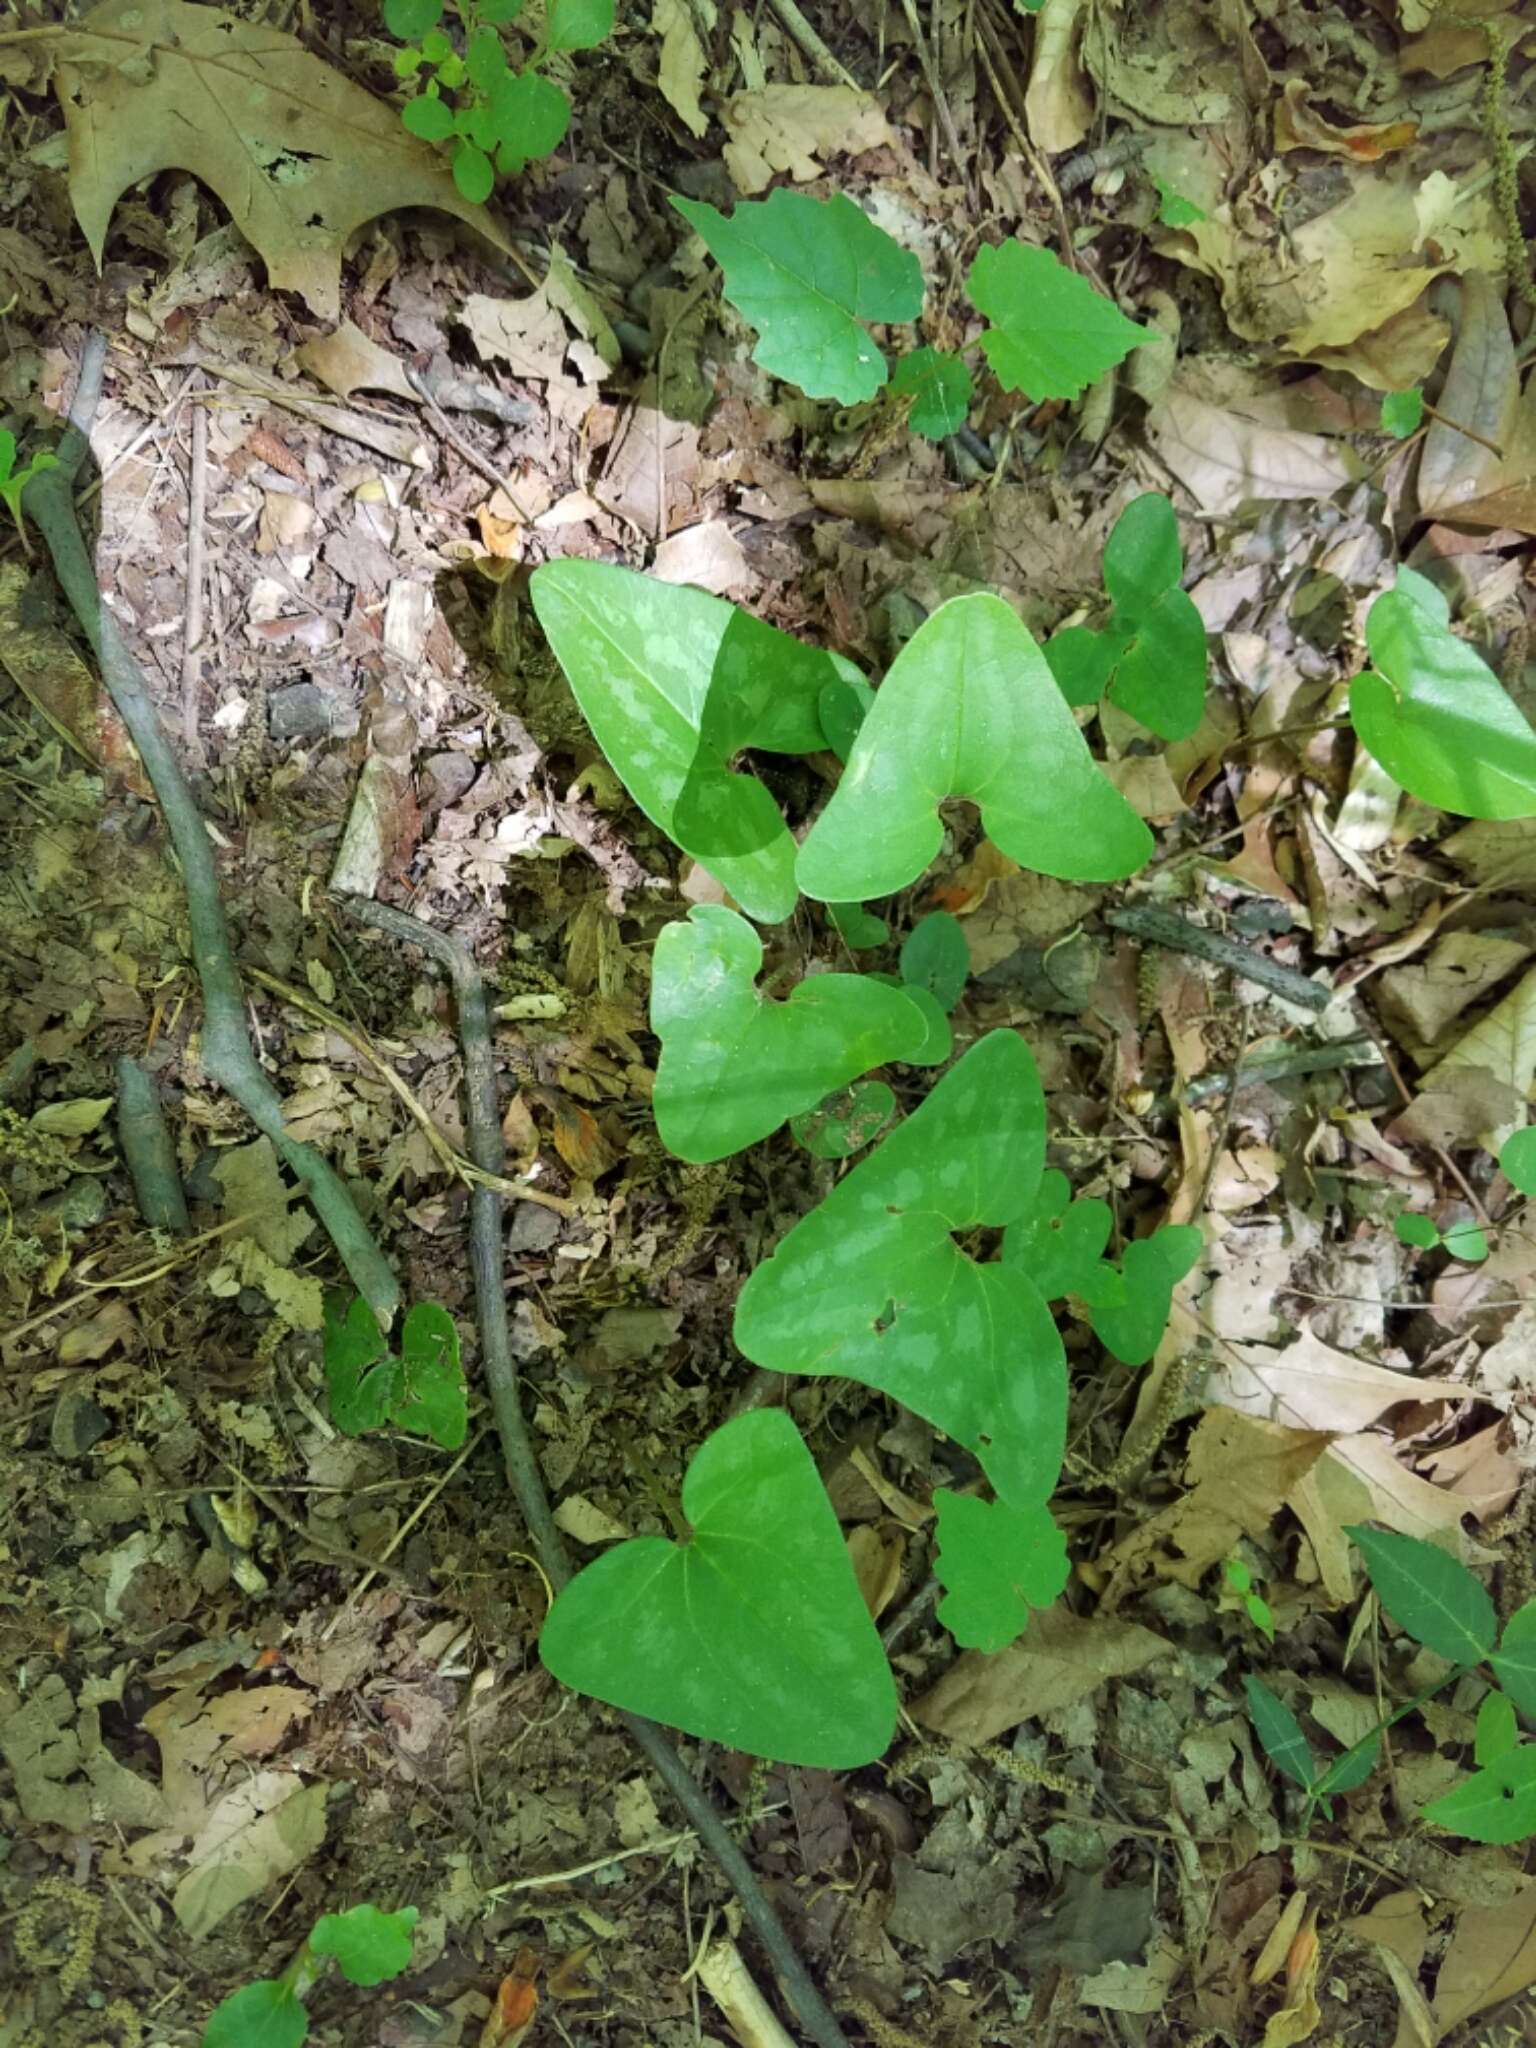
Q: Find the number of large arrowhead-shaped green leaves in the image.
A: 6